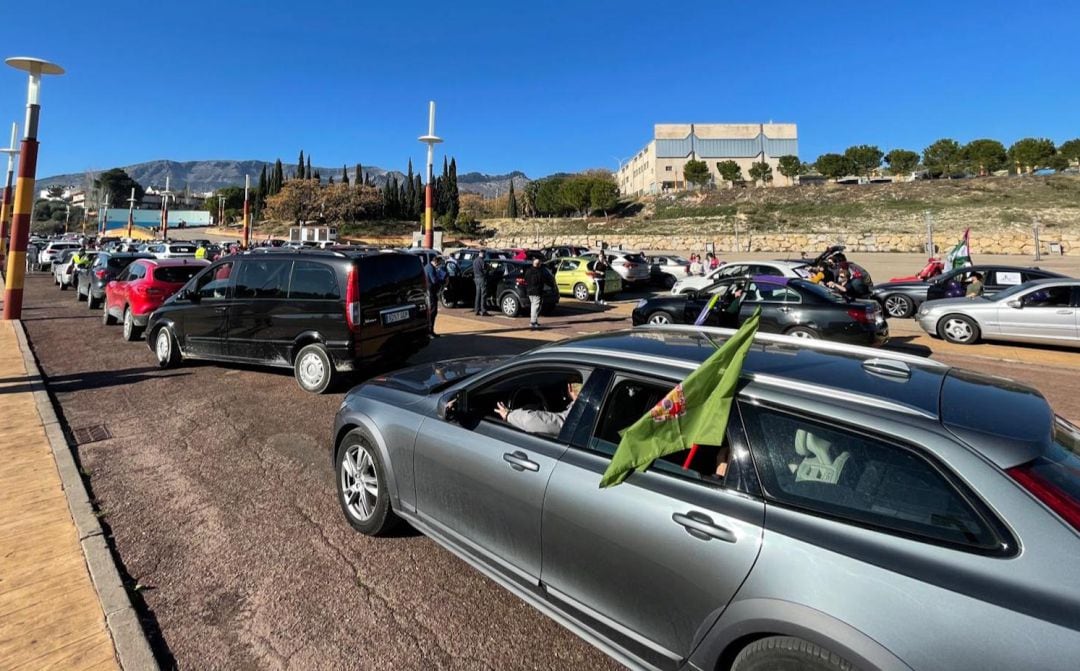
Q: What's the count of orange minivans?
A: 0